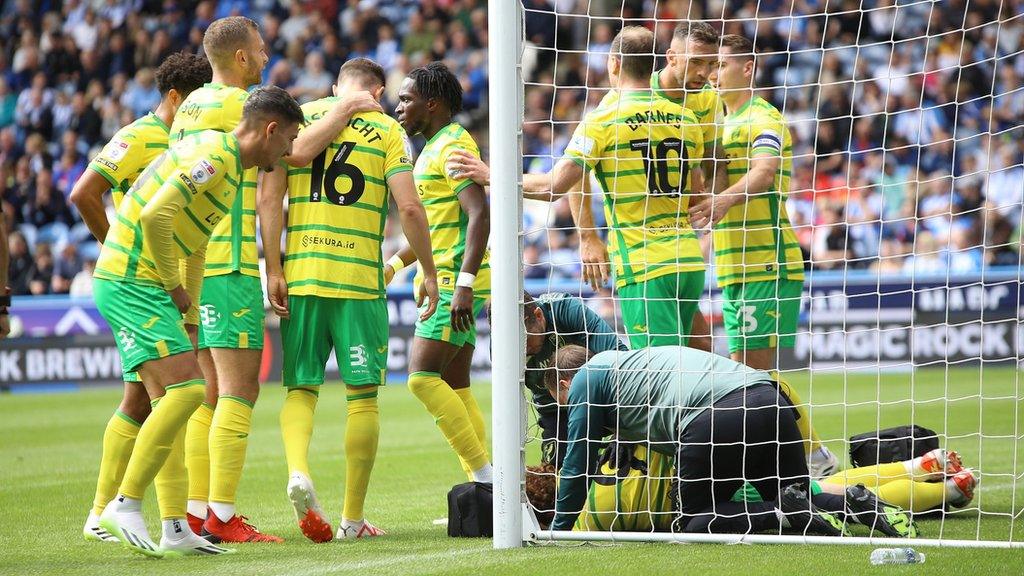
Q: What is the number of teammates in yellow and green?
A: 9